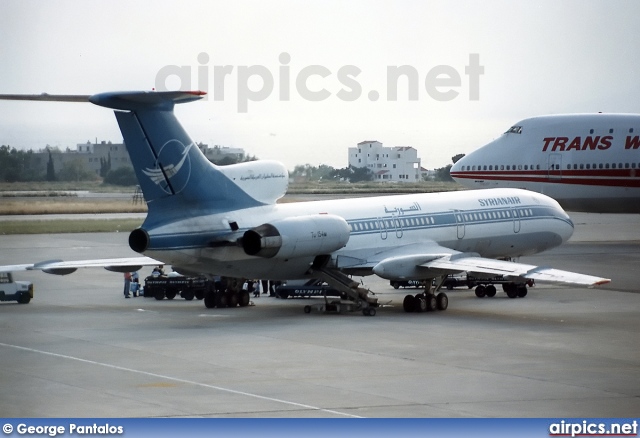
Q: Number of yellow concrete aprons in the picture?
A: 0